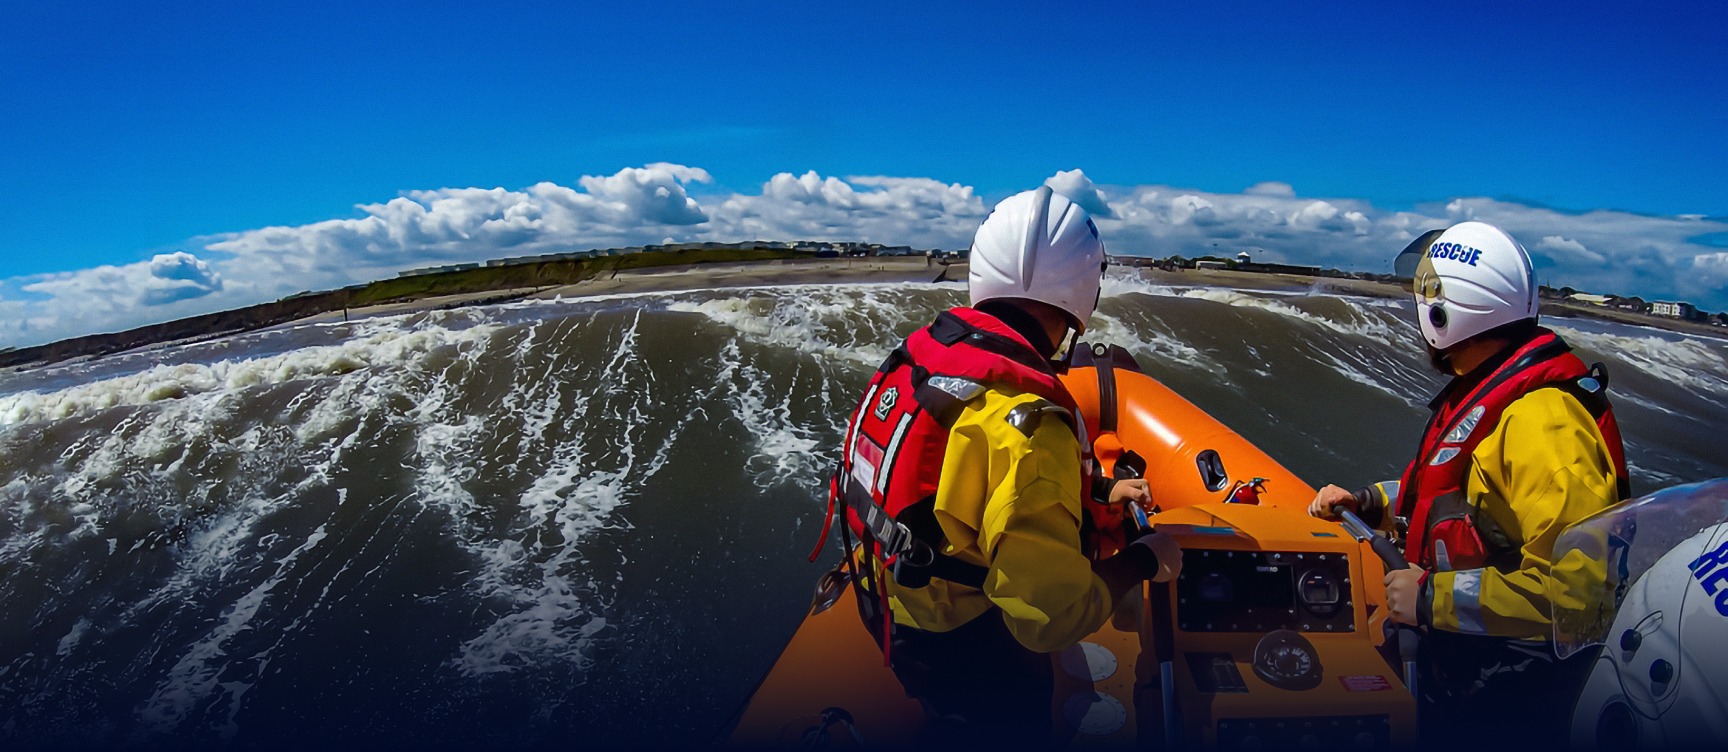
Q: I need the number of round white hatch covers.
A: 2